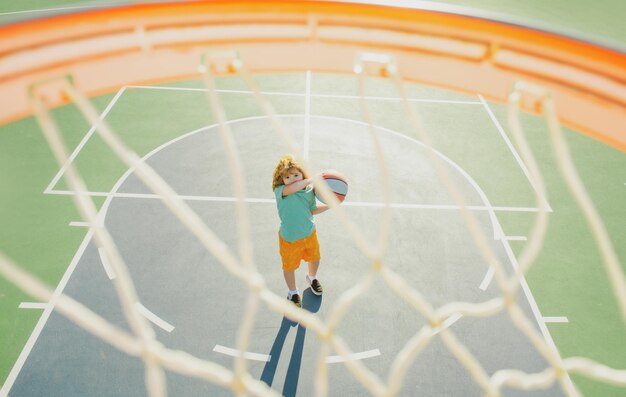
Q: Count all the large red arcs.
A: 1